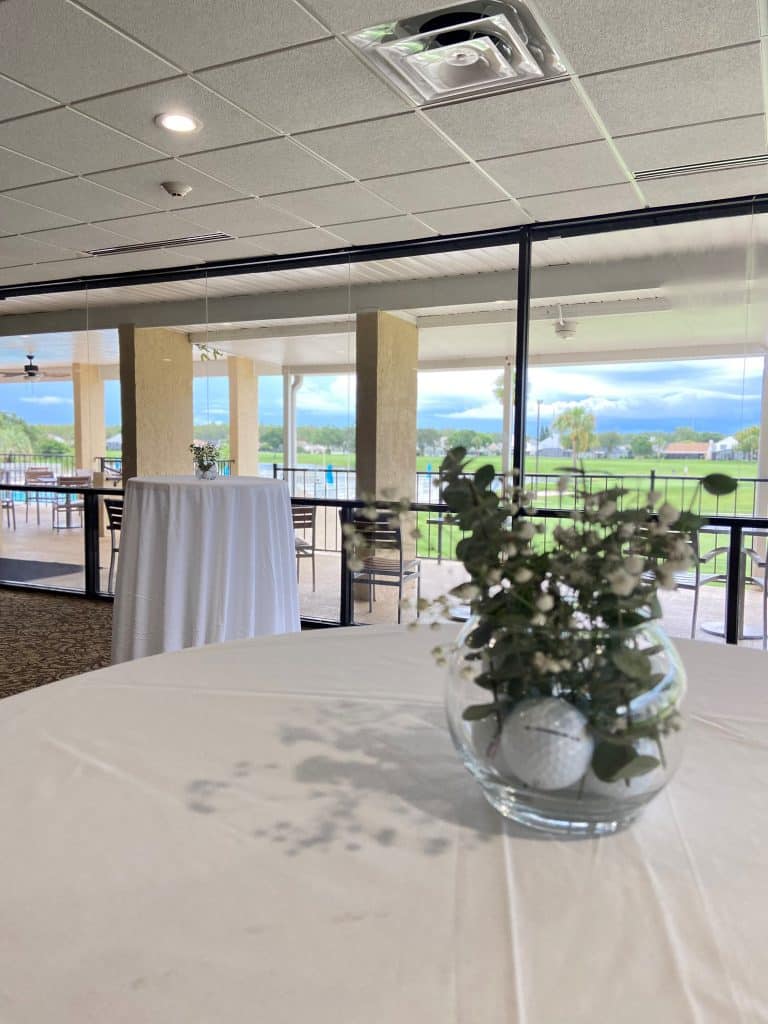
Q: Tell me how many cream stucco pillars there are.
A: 4